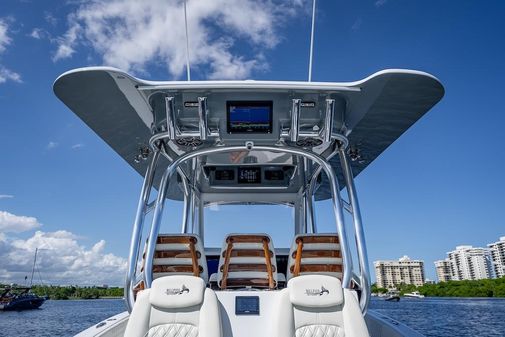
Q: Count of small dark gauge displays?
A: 3